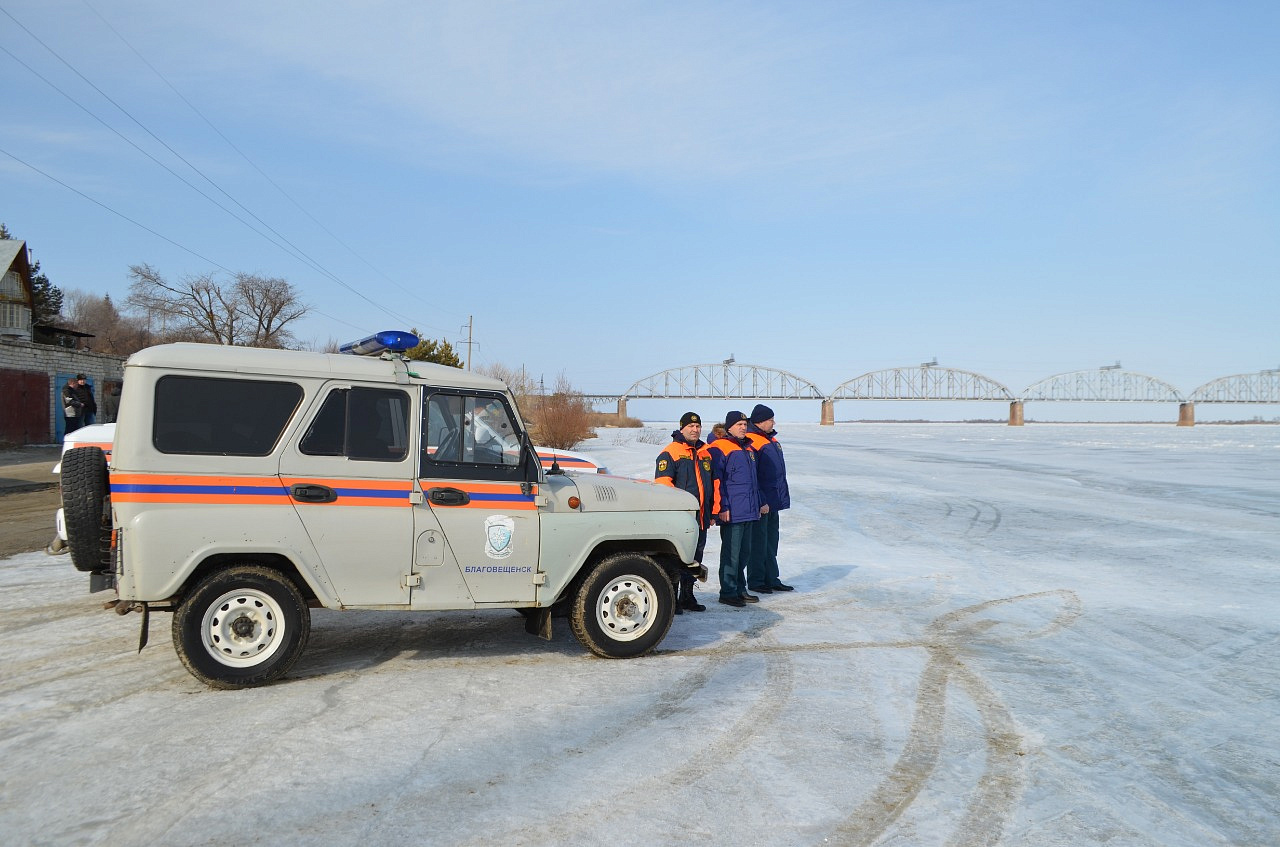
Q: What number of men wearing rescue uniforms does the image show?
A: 3